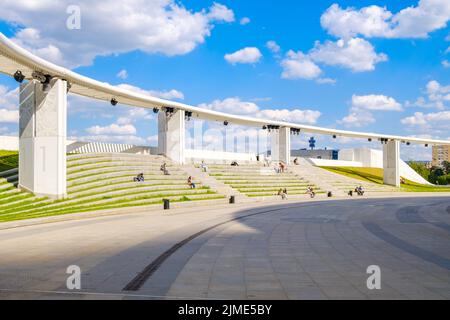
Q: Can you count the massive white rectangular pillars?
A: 4